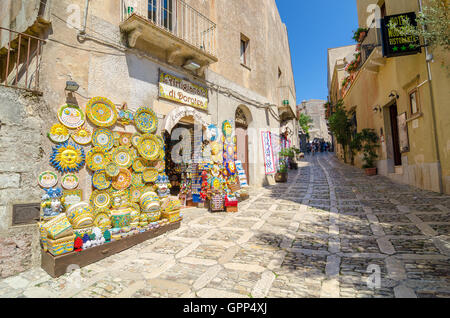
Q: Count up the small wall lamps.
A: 2